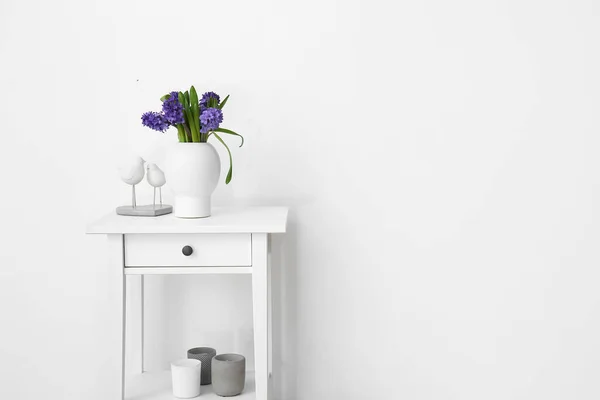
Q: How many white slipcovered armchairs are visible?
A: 0